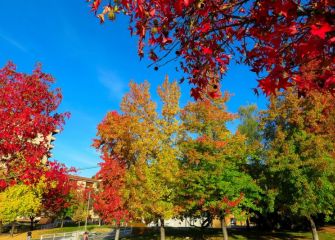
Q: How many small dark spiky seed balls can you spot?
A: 3